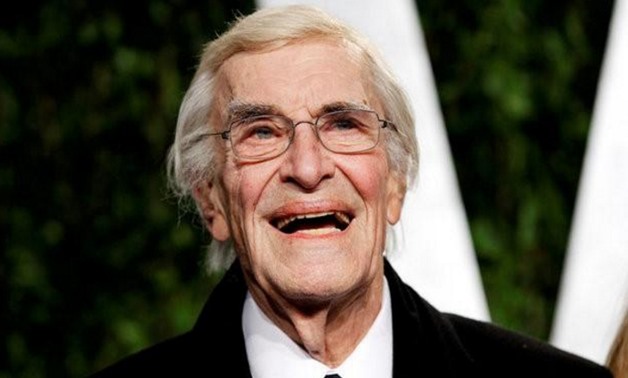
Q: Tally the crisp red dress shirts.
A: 0